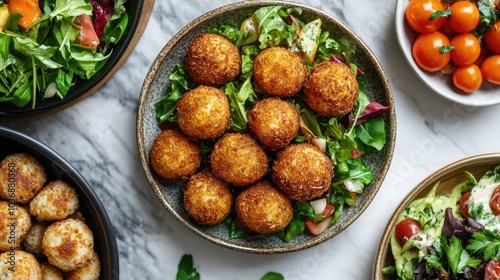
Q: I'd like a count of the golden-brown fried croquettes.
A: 10